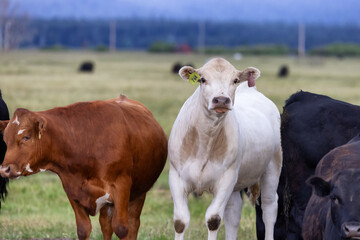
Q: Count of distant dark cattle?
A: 3